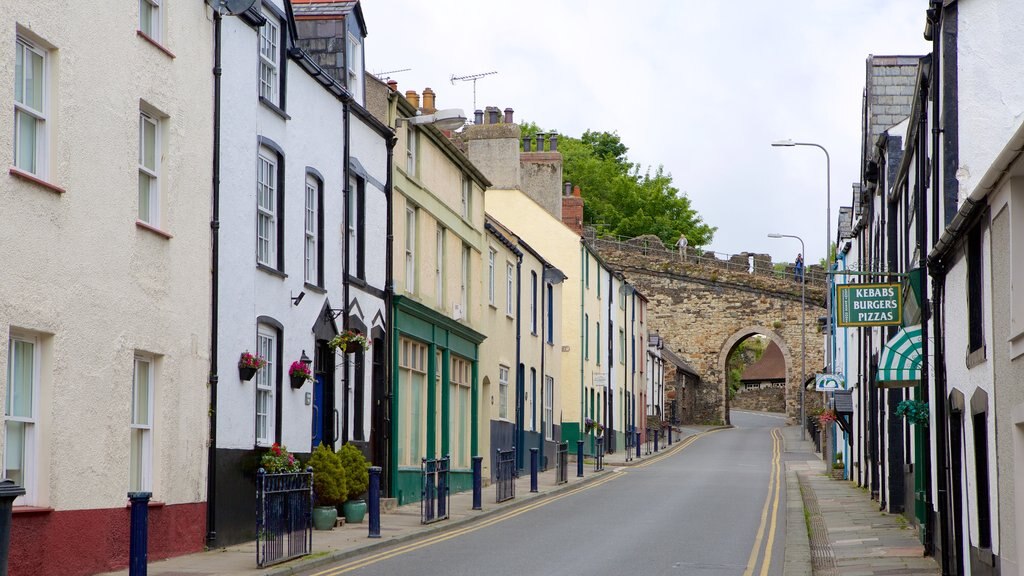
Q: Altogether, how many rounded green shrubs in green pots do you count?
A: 2